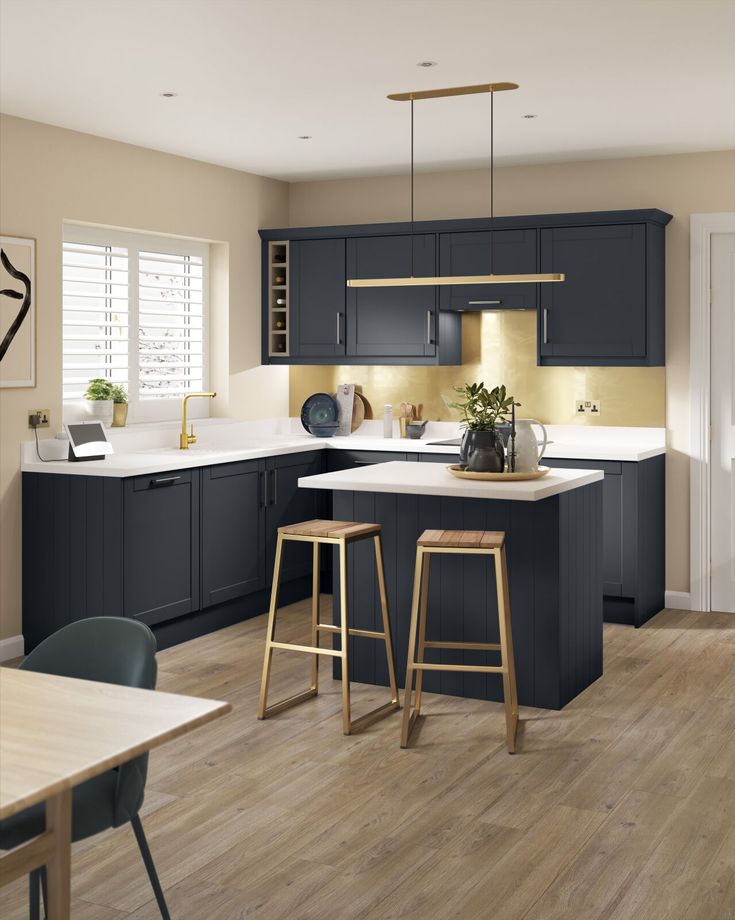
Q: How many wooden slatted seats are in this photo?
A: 2